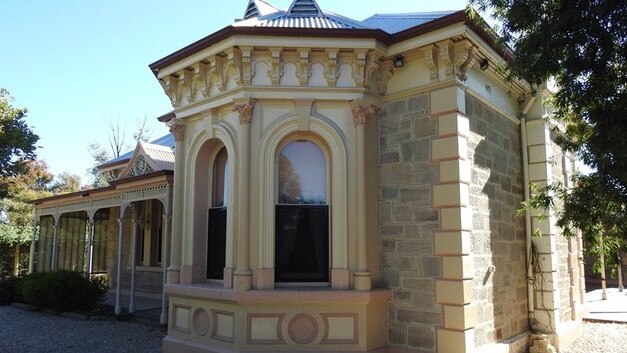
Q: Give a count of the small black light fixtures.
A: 2